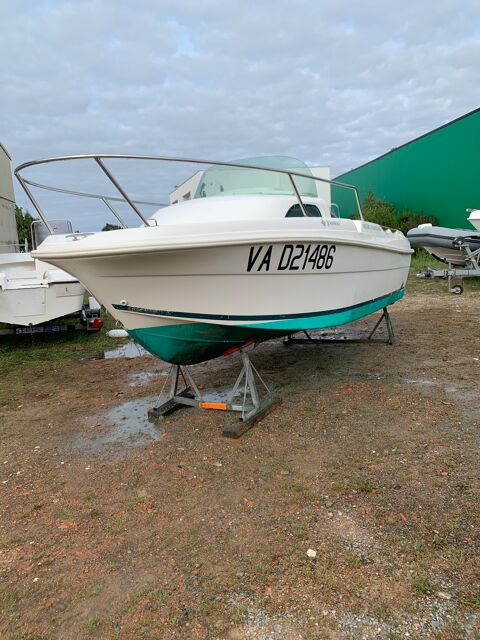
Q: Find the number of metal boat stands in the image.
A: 2